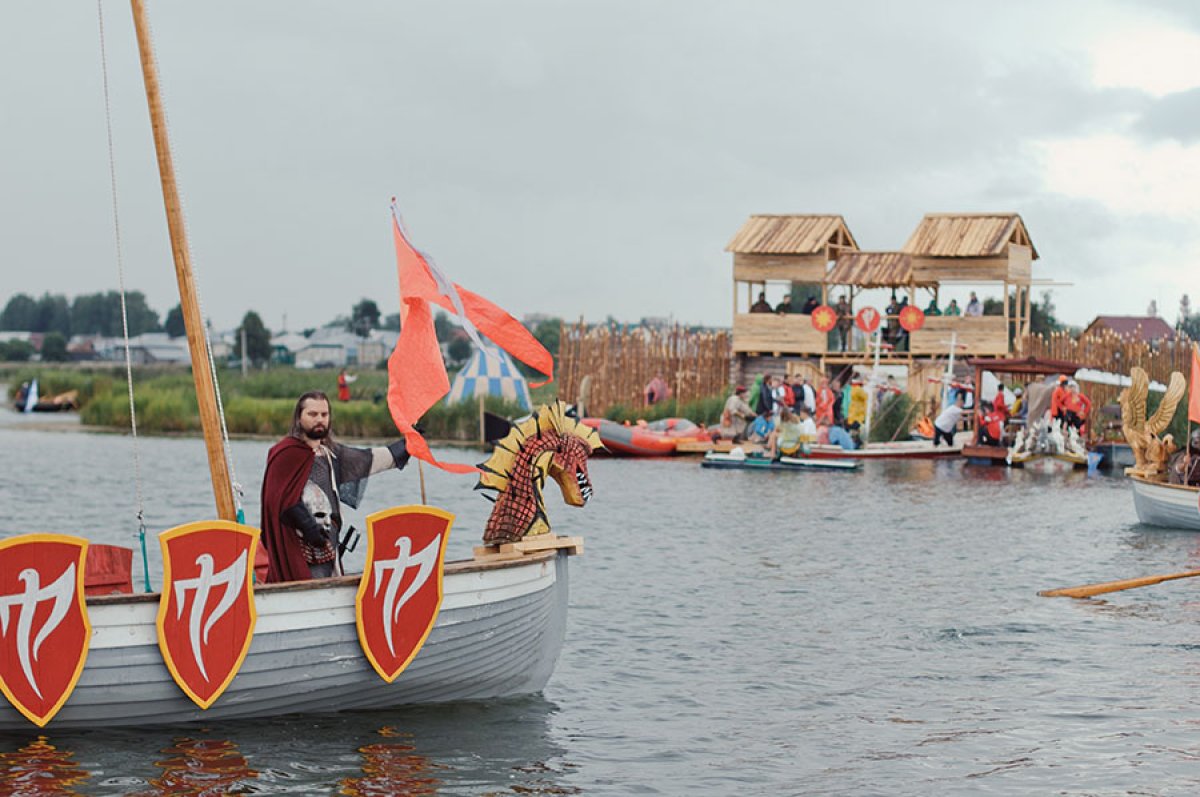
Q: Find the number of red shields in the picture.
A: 6